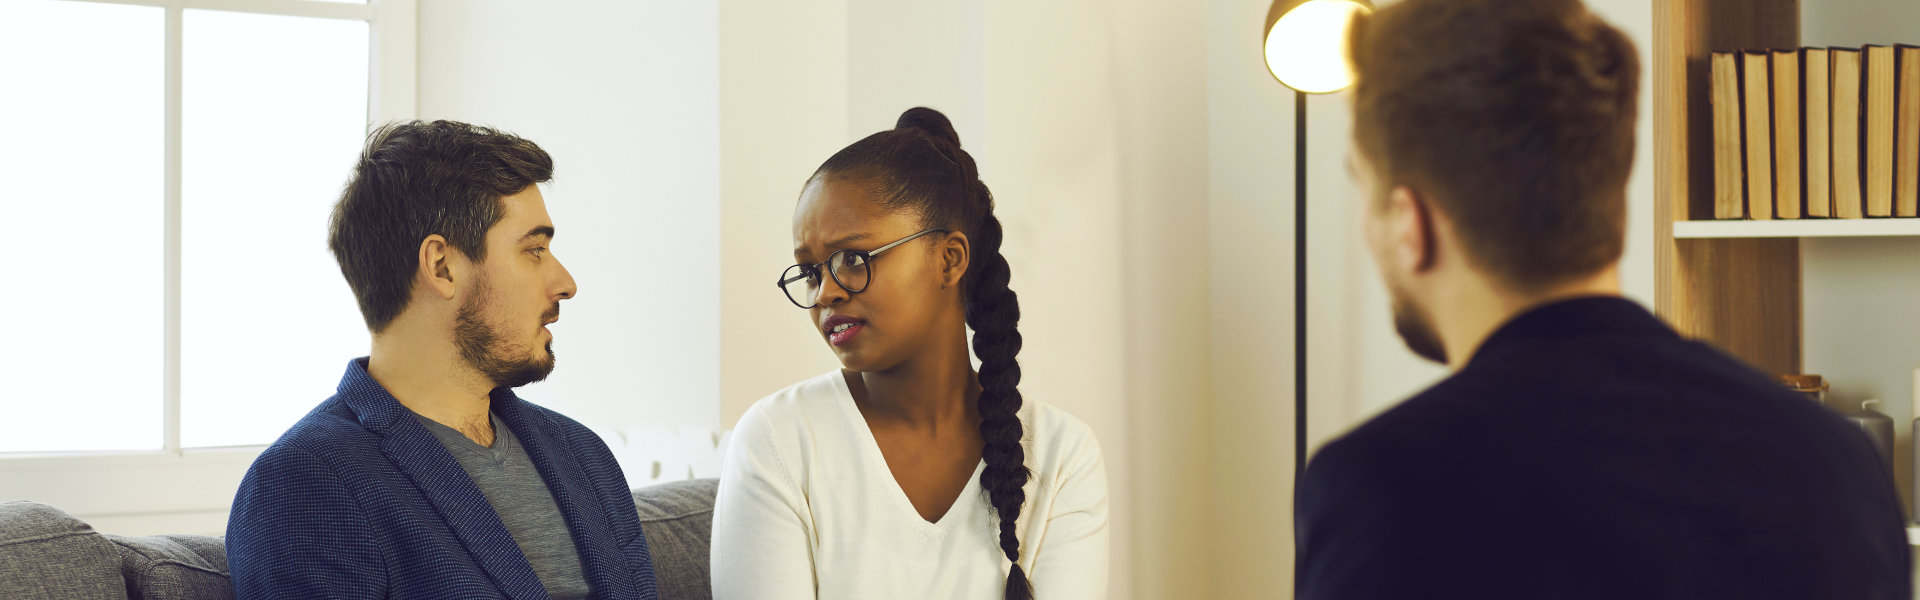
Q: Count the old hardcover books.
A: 7